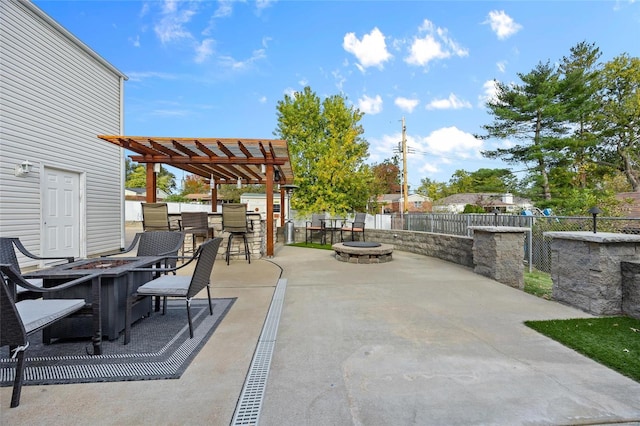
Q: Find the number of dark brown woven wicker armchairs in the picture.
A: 4